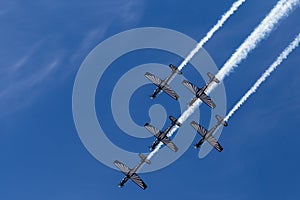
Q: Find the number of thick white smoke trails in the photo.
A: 3